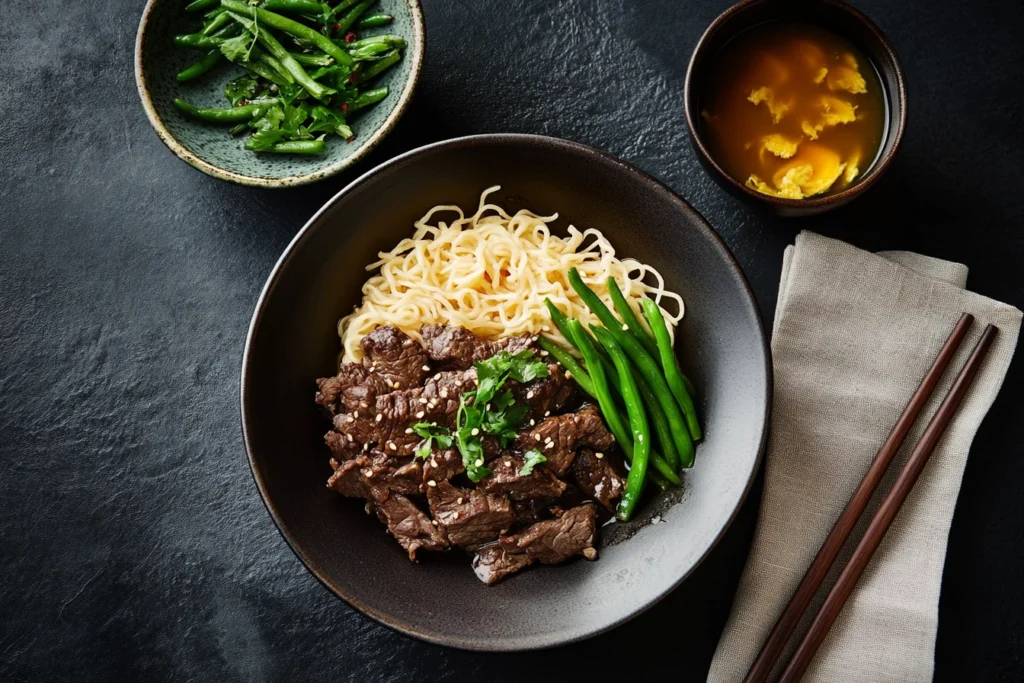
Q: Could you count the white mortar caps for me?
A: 0